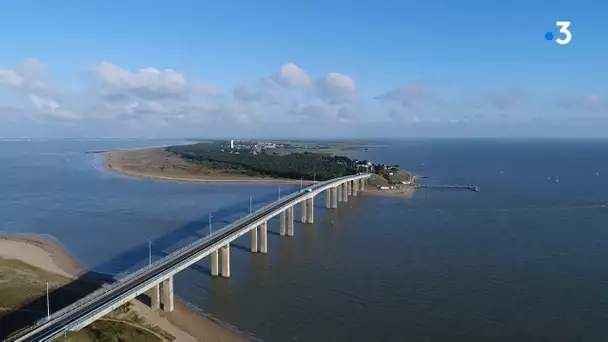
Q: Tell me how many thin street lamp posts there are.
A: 7